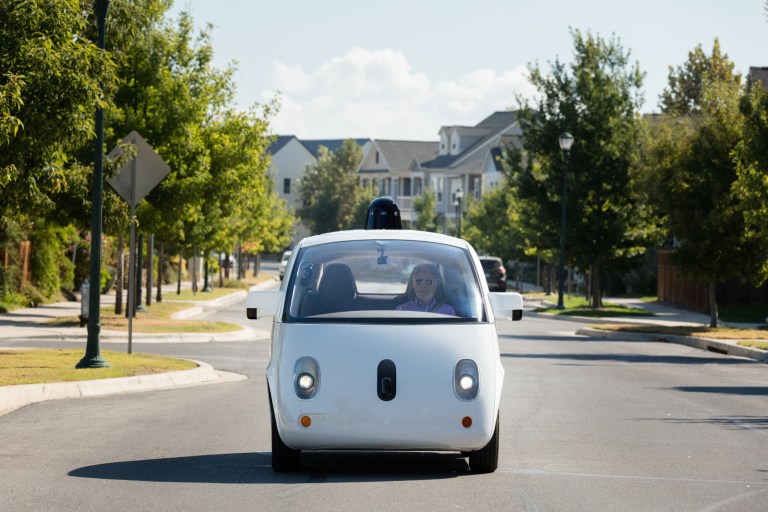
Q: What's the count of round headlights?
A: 2